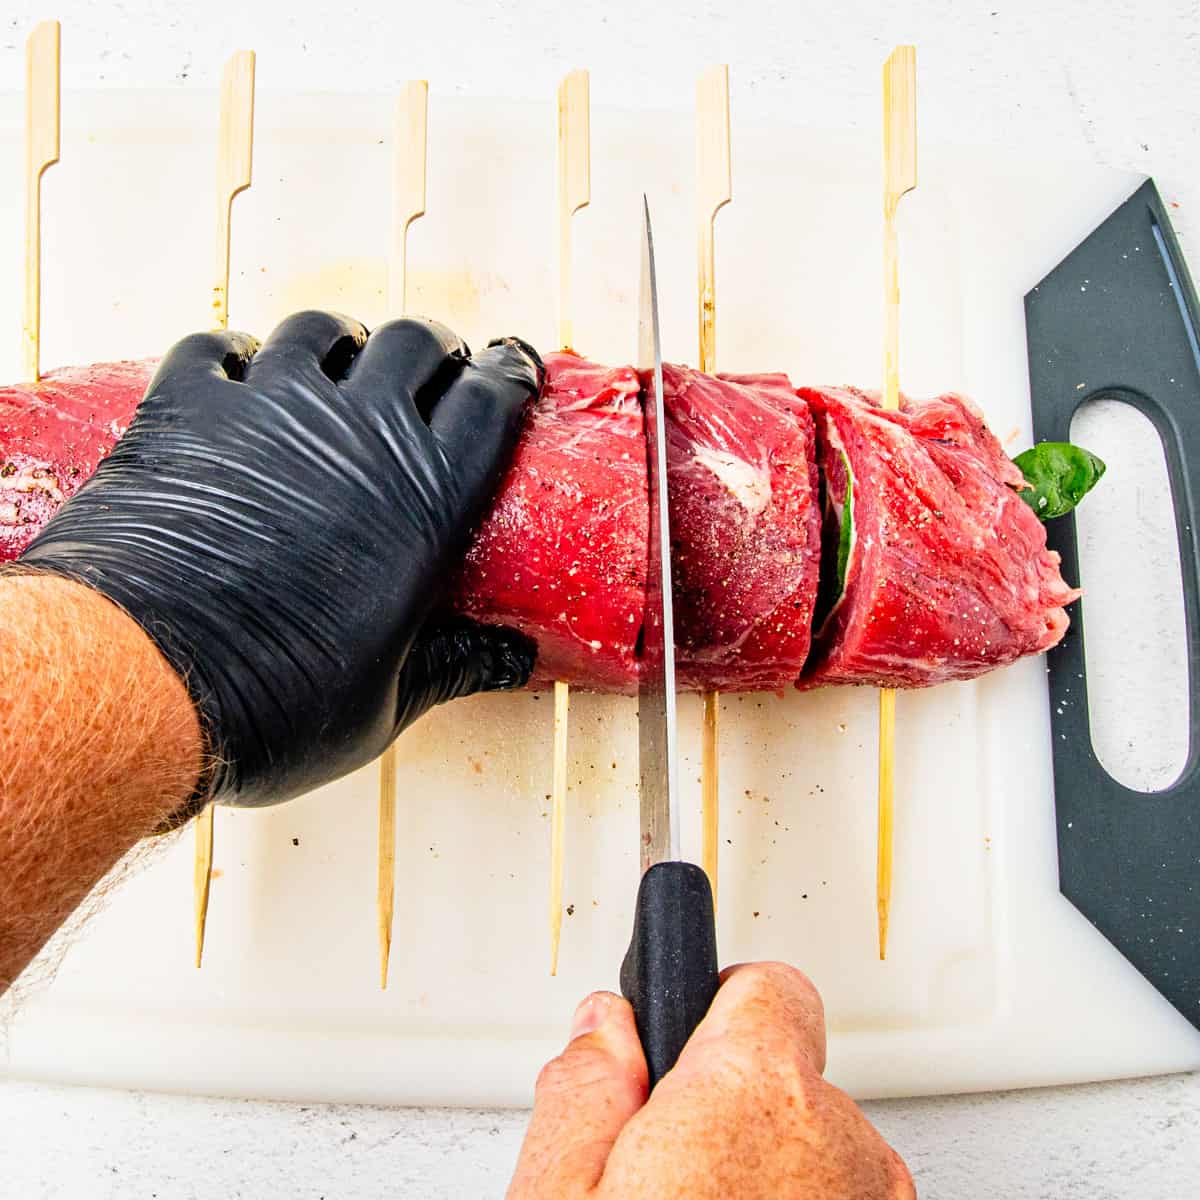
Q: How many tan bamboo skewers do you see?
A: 6